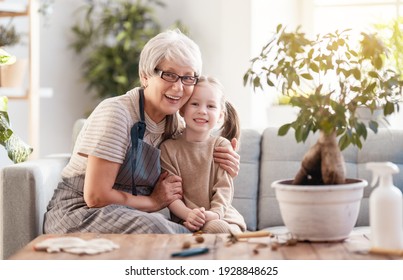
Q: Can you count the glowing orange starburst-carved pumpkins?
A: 0